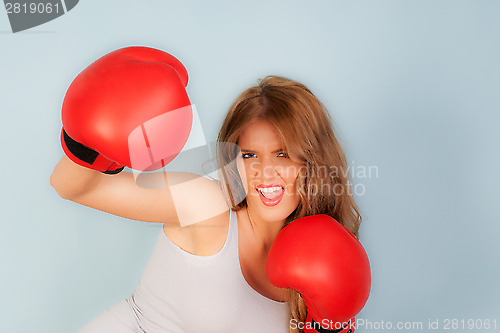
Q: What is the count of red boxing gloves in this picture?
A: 2